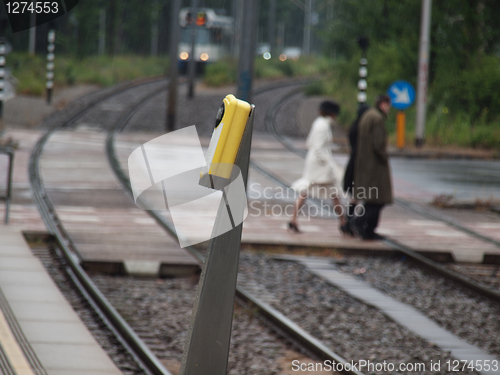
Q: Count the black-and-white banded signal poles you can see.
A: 3